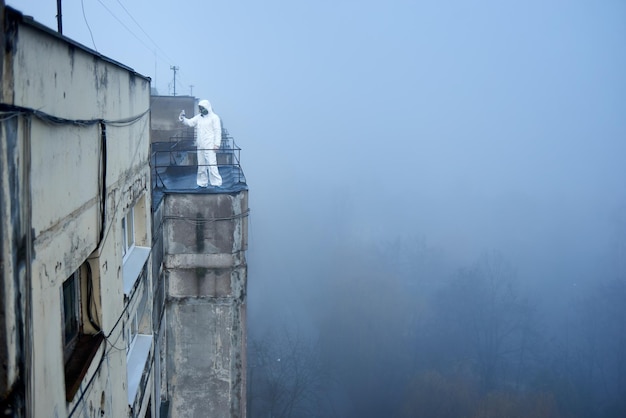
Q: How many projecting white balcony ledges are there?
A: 2